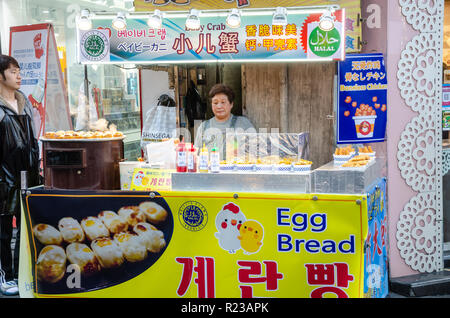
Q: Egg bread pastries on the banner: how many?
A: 11